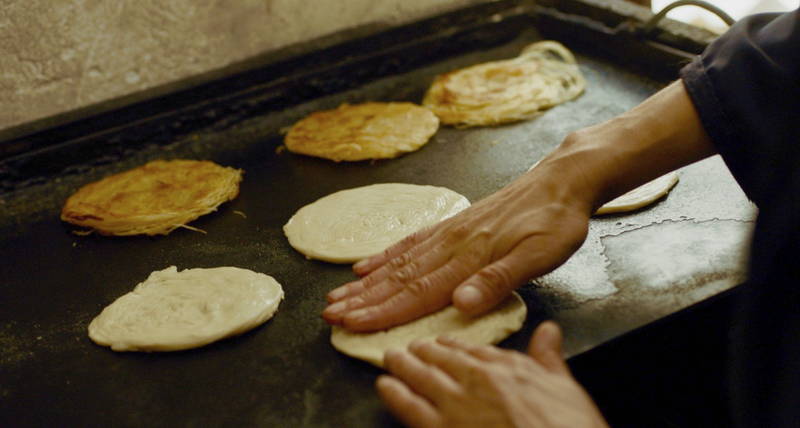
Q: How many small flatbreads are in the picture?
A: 7